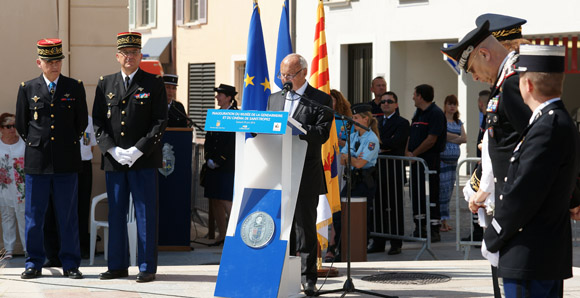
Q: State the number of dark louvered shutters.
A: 1